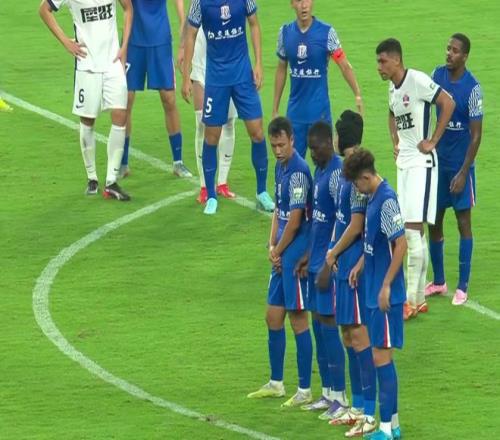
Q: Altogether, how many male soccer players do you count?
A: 11